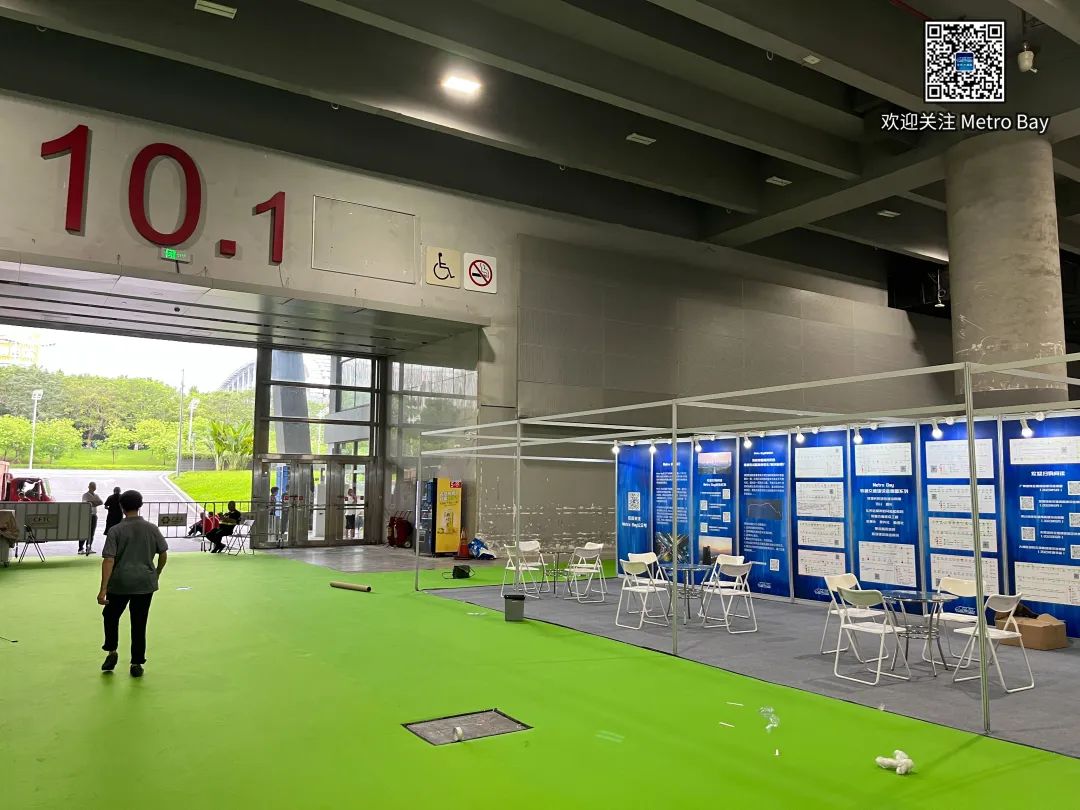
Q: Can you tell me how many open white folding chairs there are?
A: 12